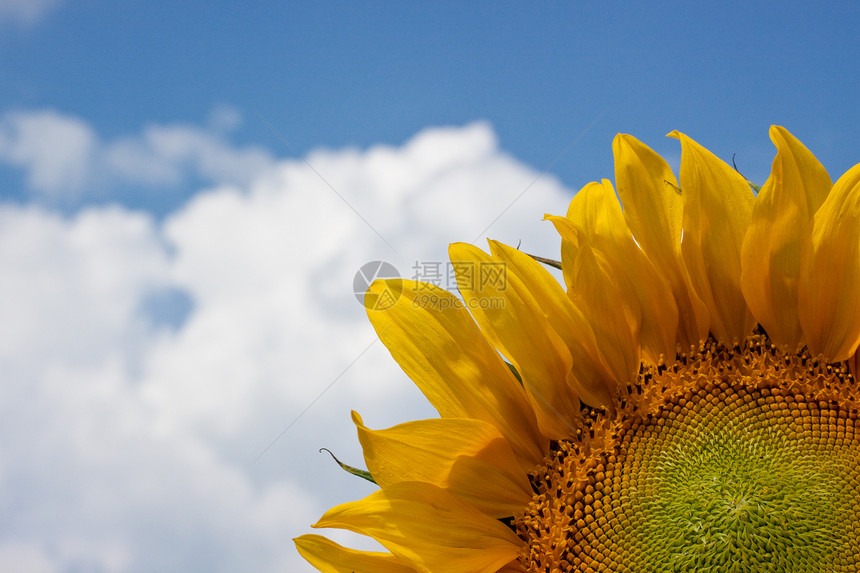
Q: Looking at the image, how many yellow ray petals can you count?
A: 12